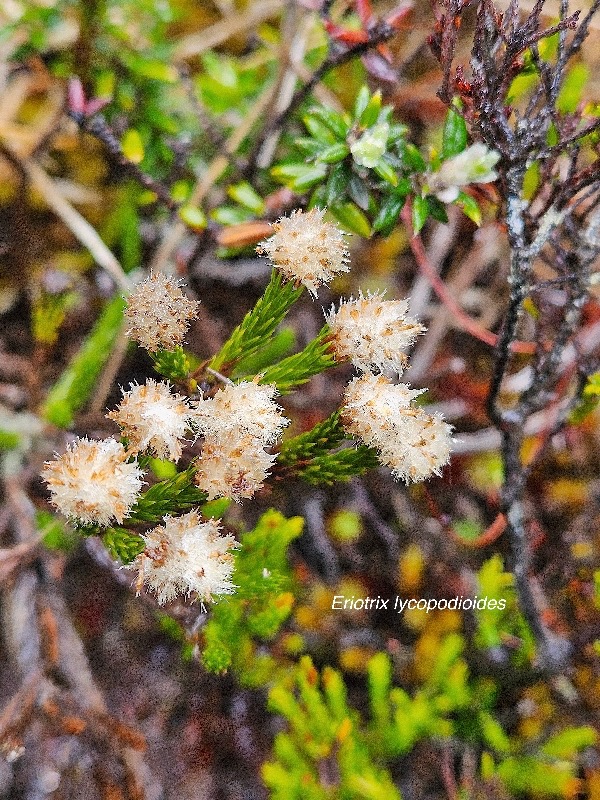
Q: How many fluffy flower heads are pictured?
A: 10